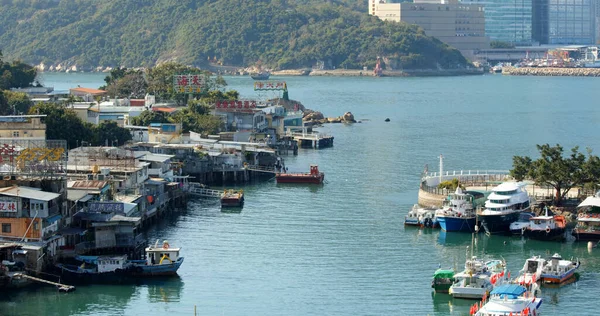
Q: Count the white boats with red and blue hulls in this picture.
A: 1